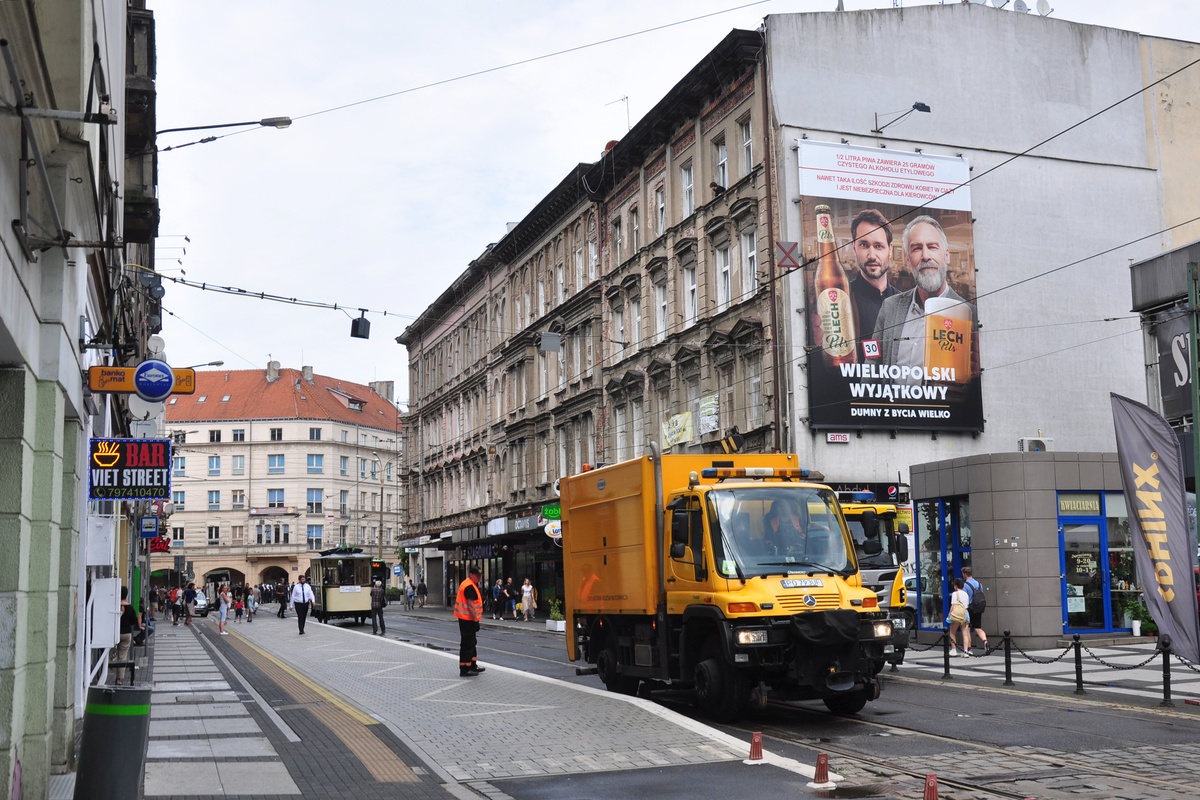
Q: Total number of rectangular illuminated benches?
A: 0